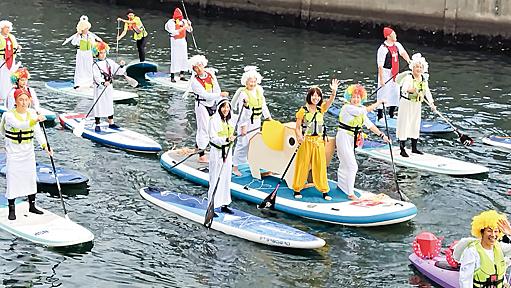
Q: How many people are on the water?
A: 15